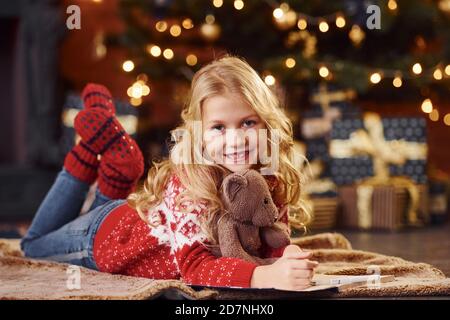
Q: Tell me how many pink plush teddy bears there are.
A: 0